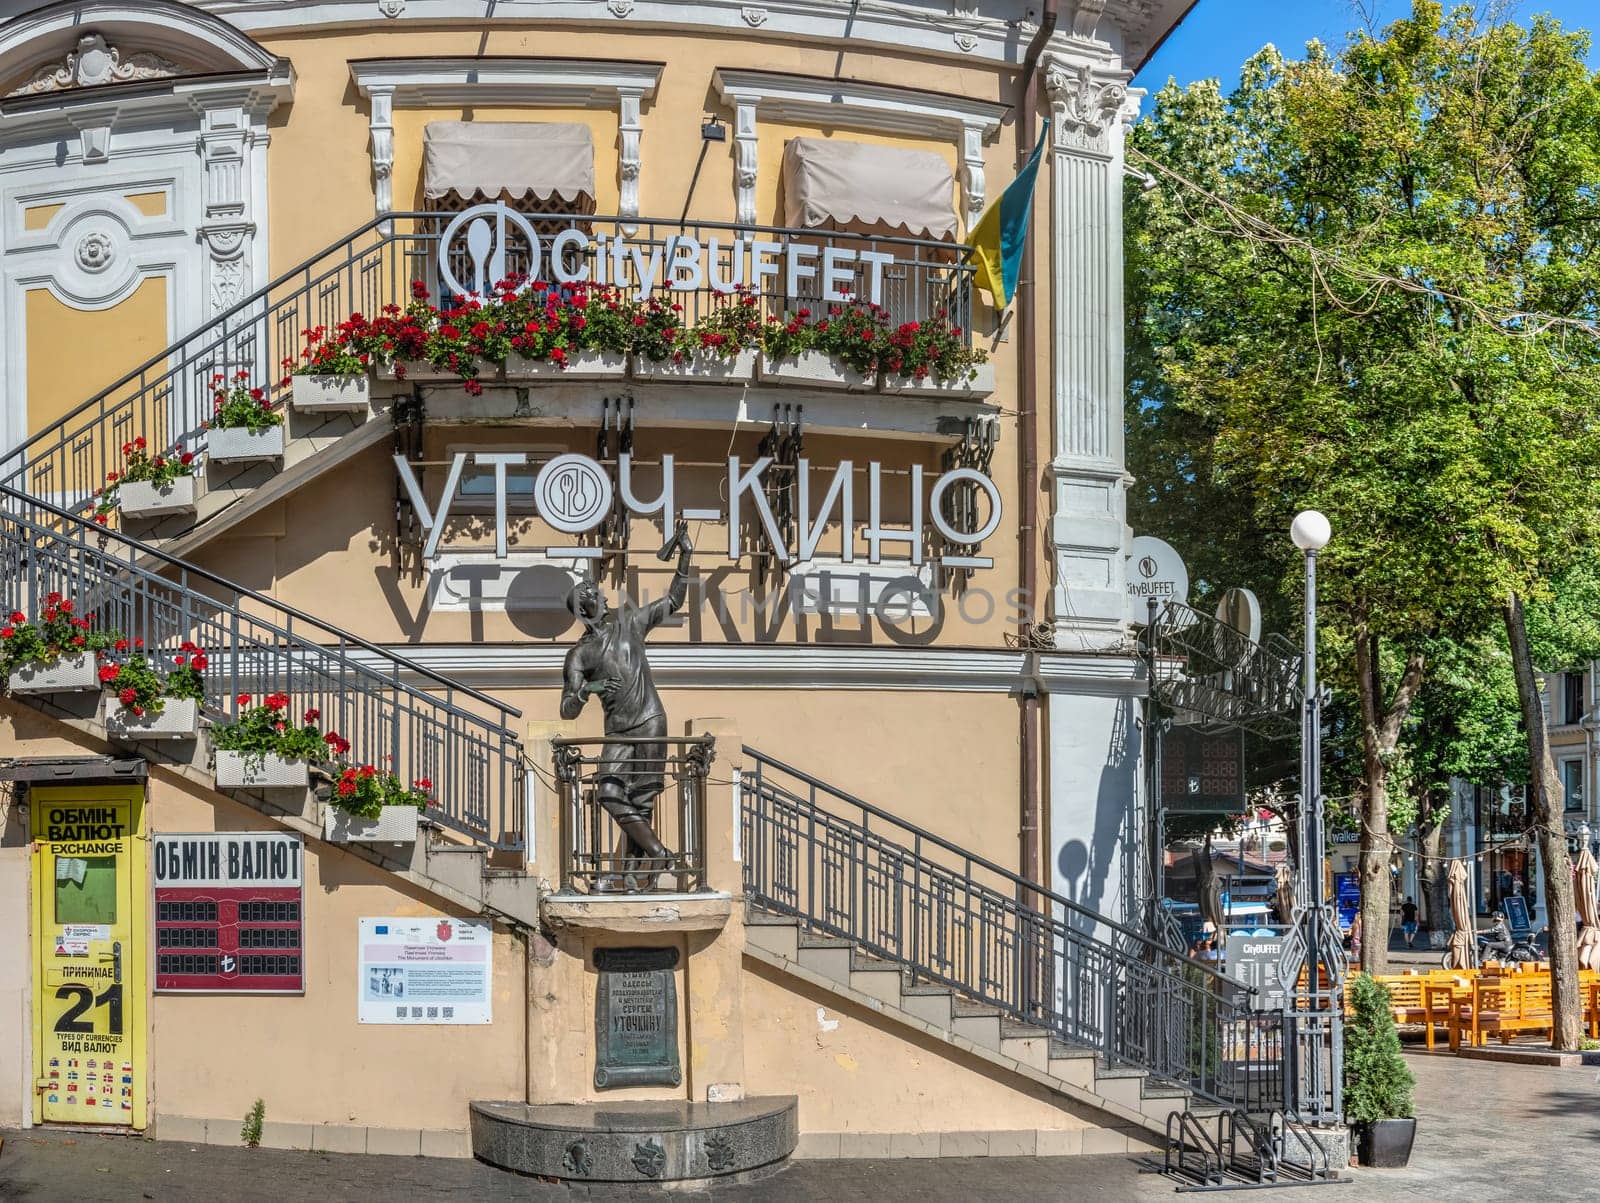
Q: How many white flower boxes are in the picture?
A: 12